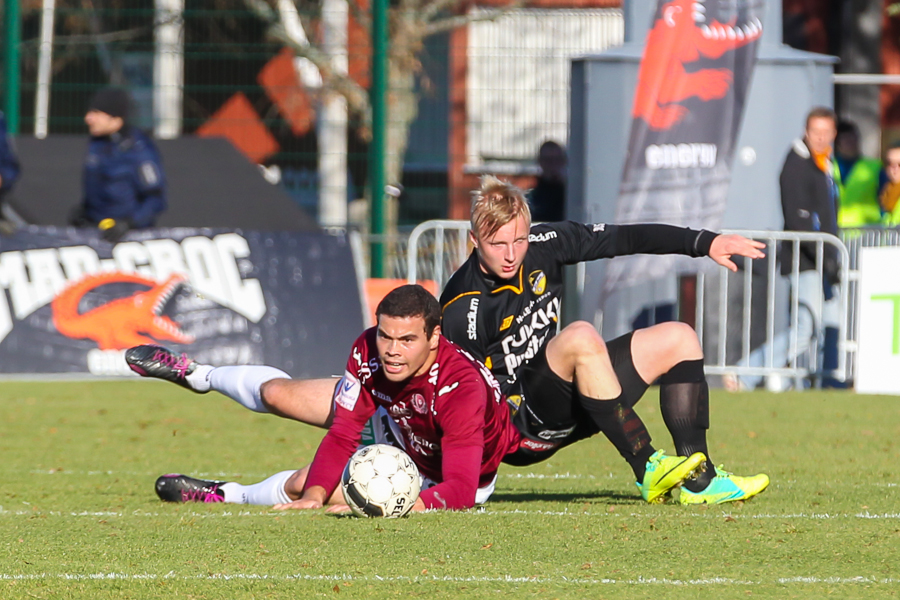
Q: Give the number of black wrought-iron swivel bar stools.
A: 0